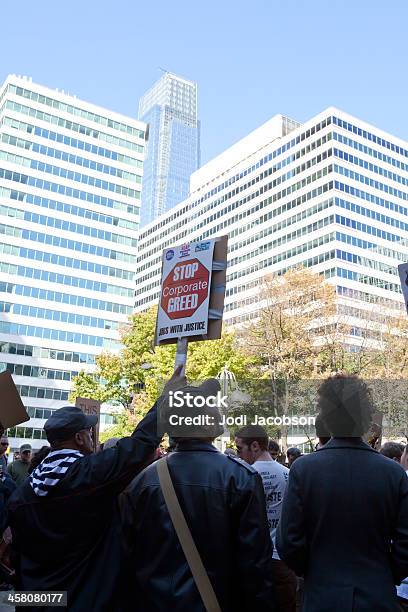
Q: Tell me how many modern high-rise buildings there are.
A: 3